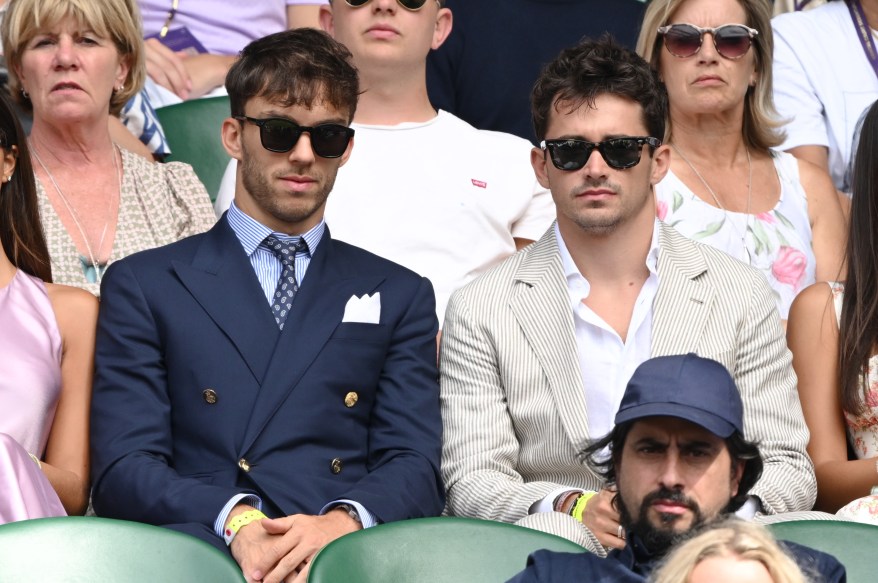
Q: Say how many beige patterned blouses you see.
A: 1